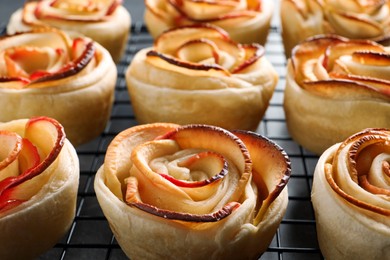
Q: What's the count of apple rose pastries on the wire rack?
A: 9